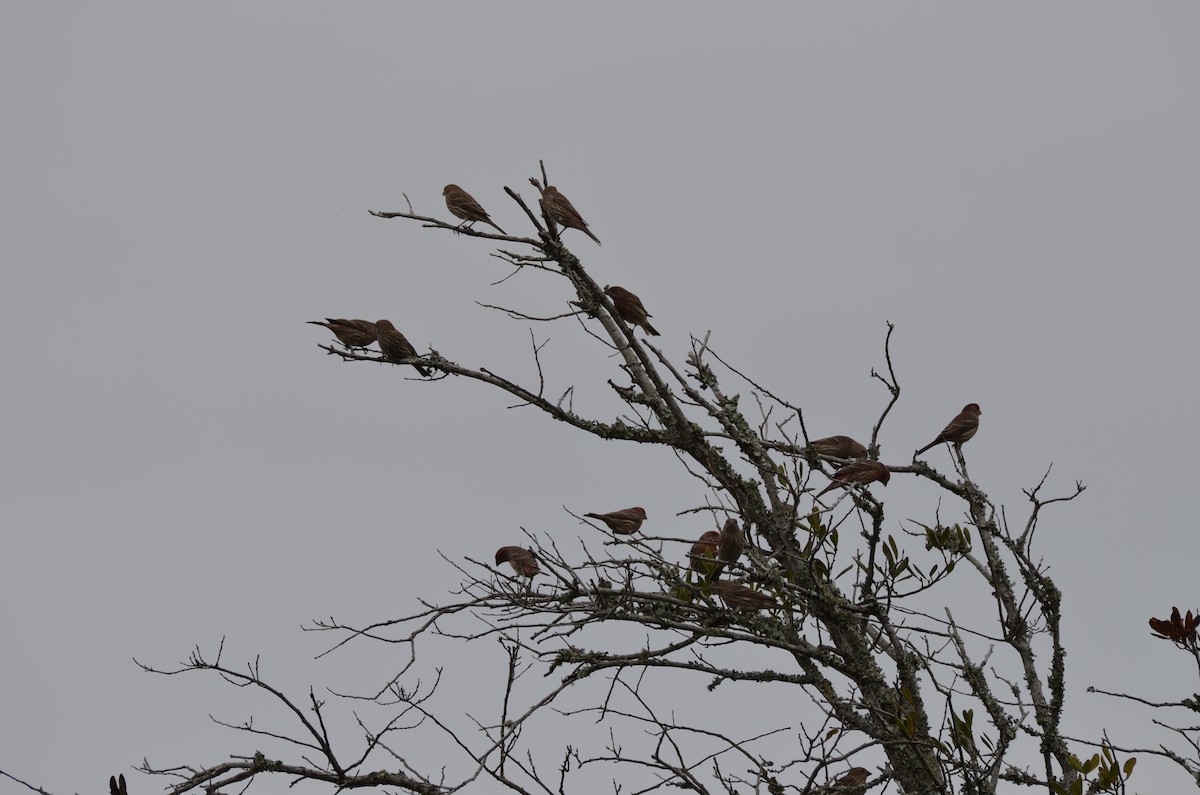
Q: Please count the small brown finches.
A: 14